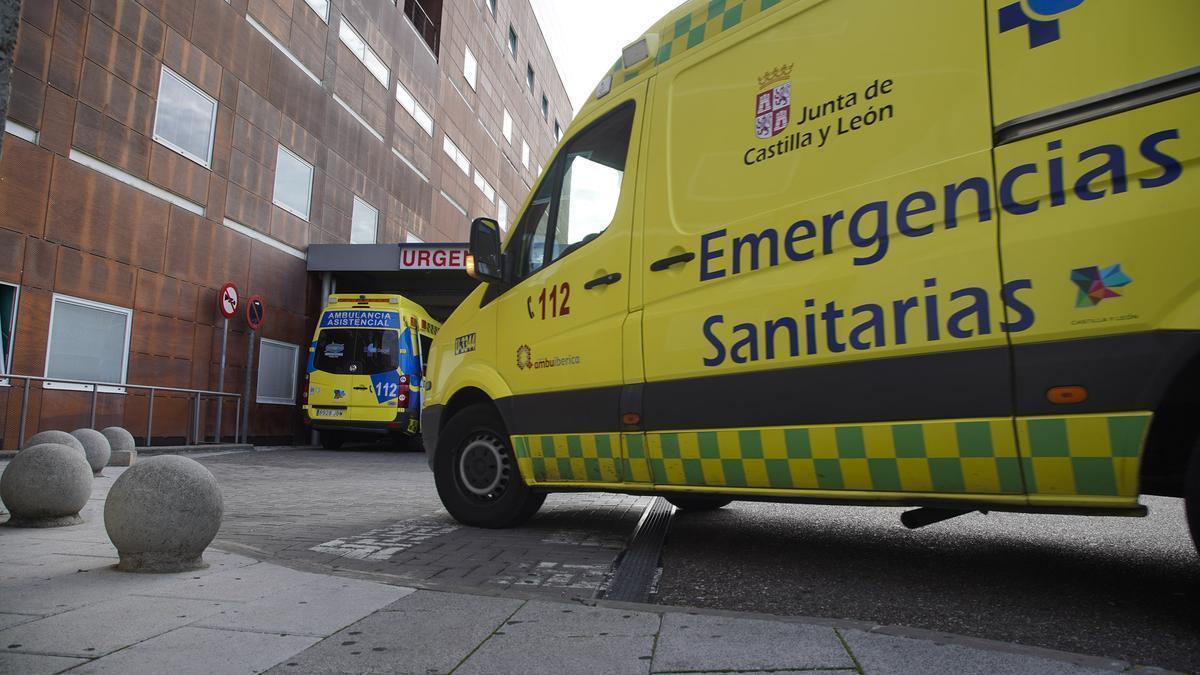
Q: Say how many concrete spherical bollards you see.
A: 5